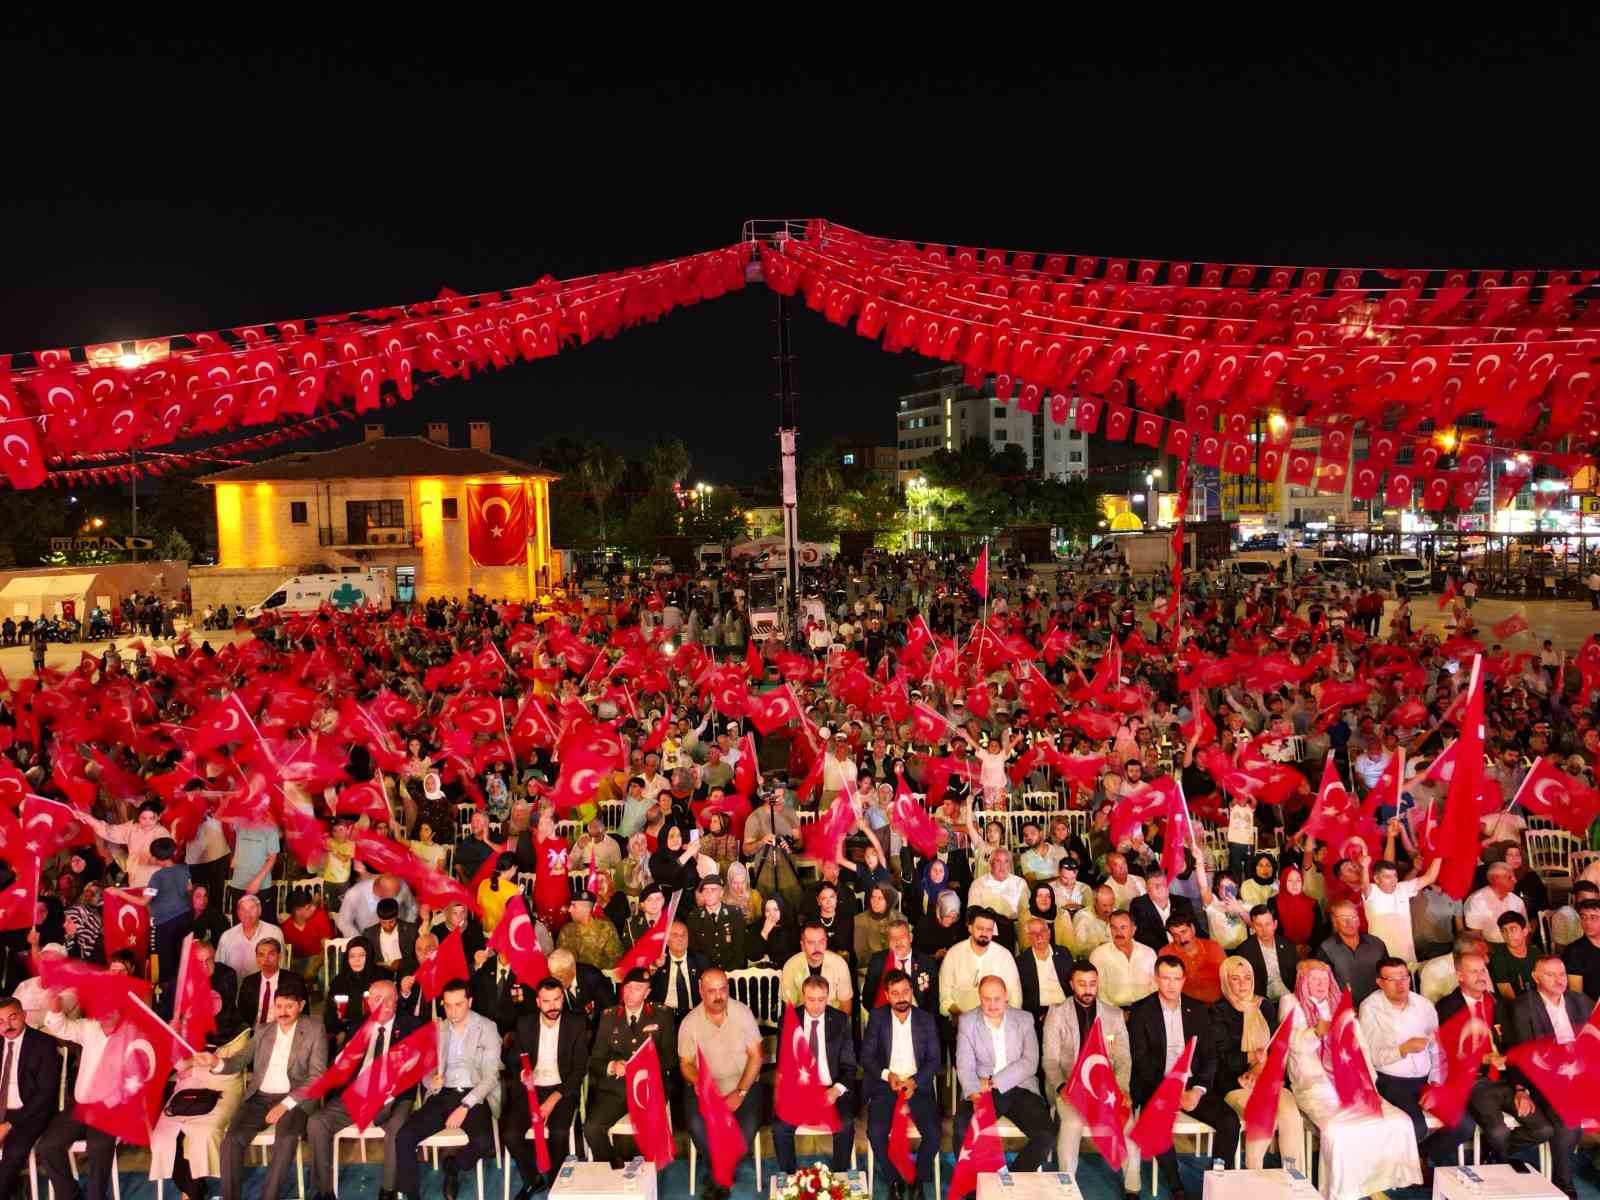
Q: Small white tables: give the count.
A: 5